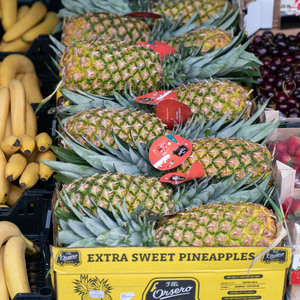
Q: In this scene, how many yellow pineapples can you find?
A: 9